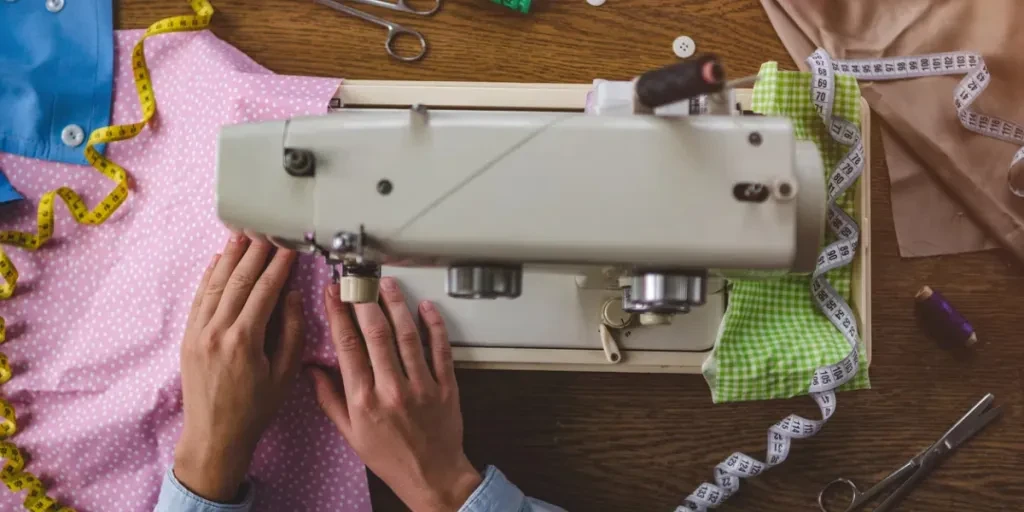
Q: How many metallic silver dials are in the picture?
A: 2